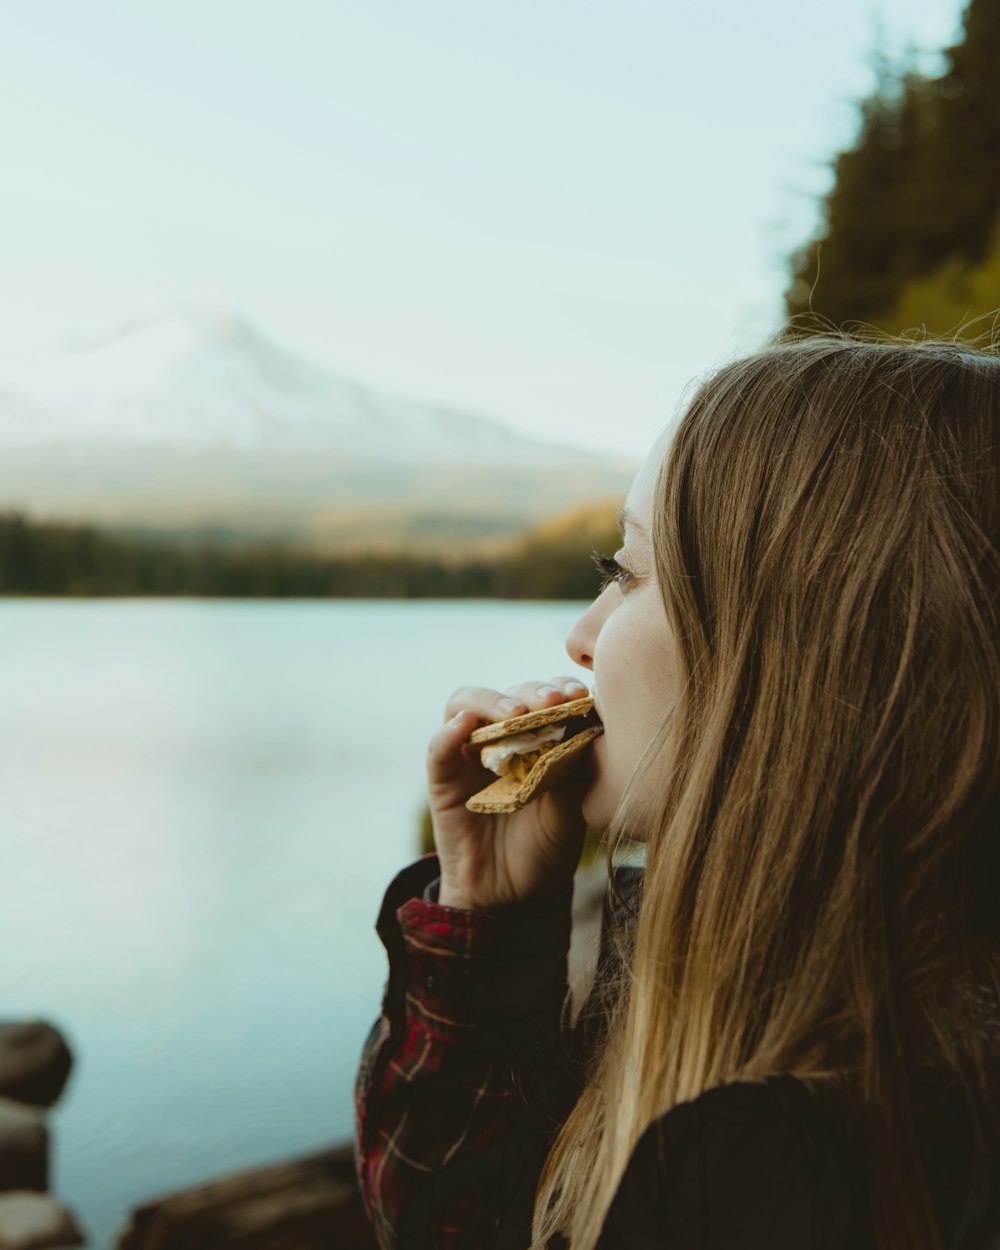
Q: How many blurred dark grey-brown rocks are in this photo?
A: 4